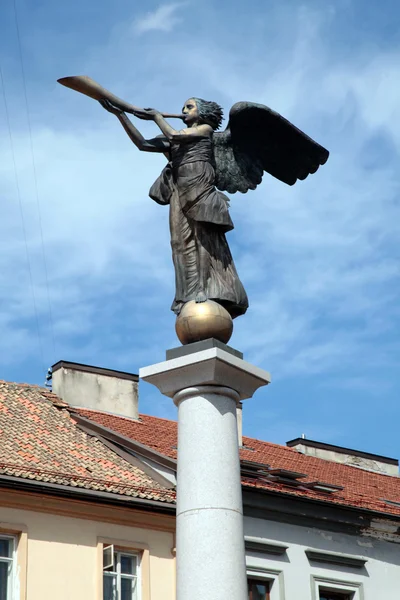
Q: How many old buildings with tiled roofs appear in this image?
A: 2